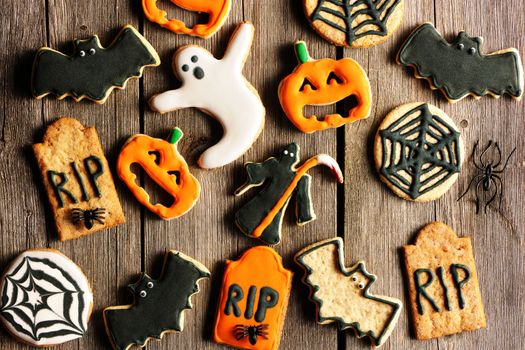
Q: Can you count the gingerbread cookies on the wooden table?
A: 15